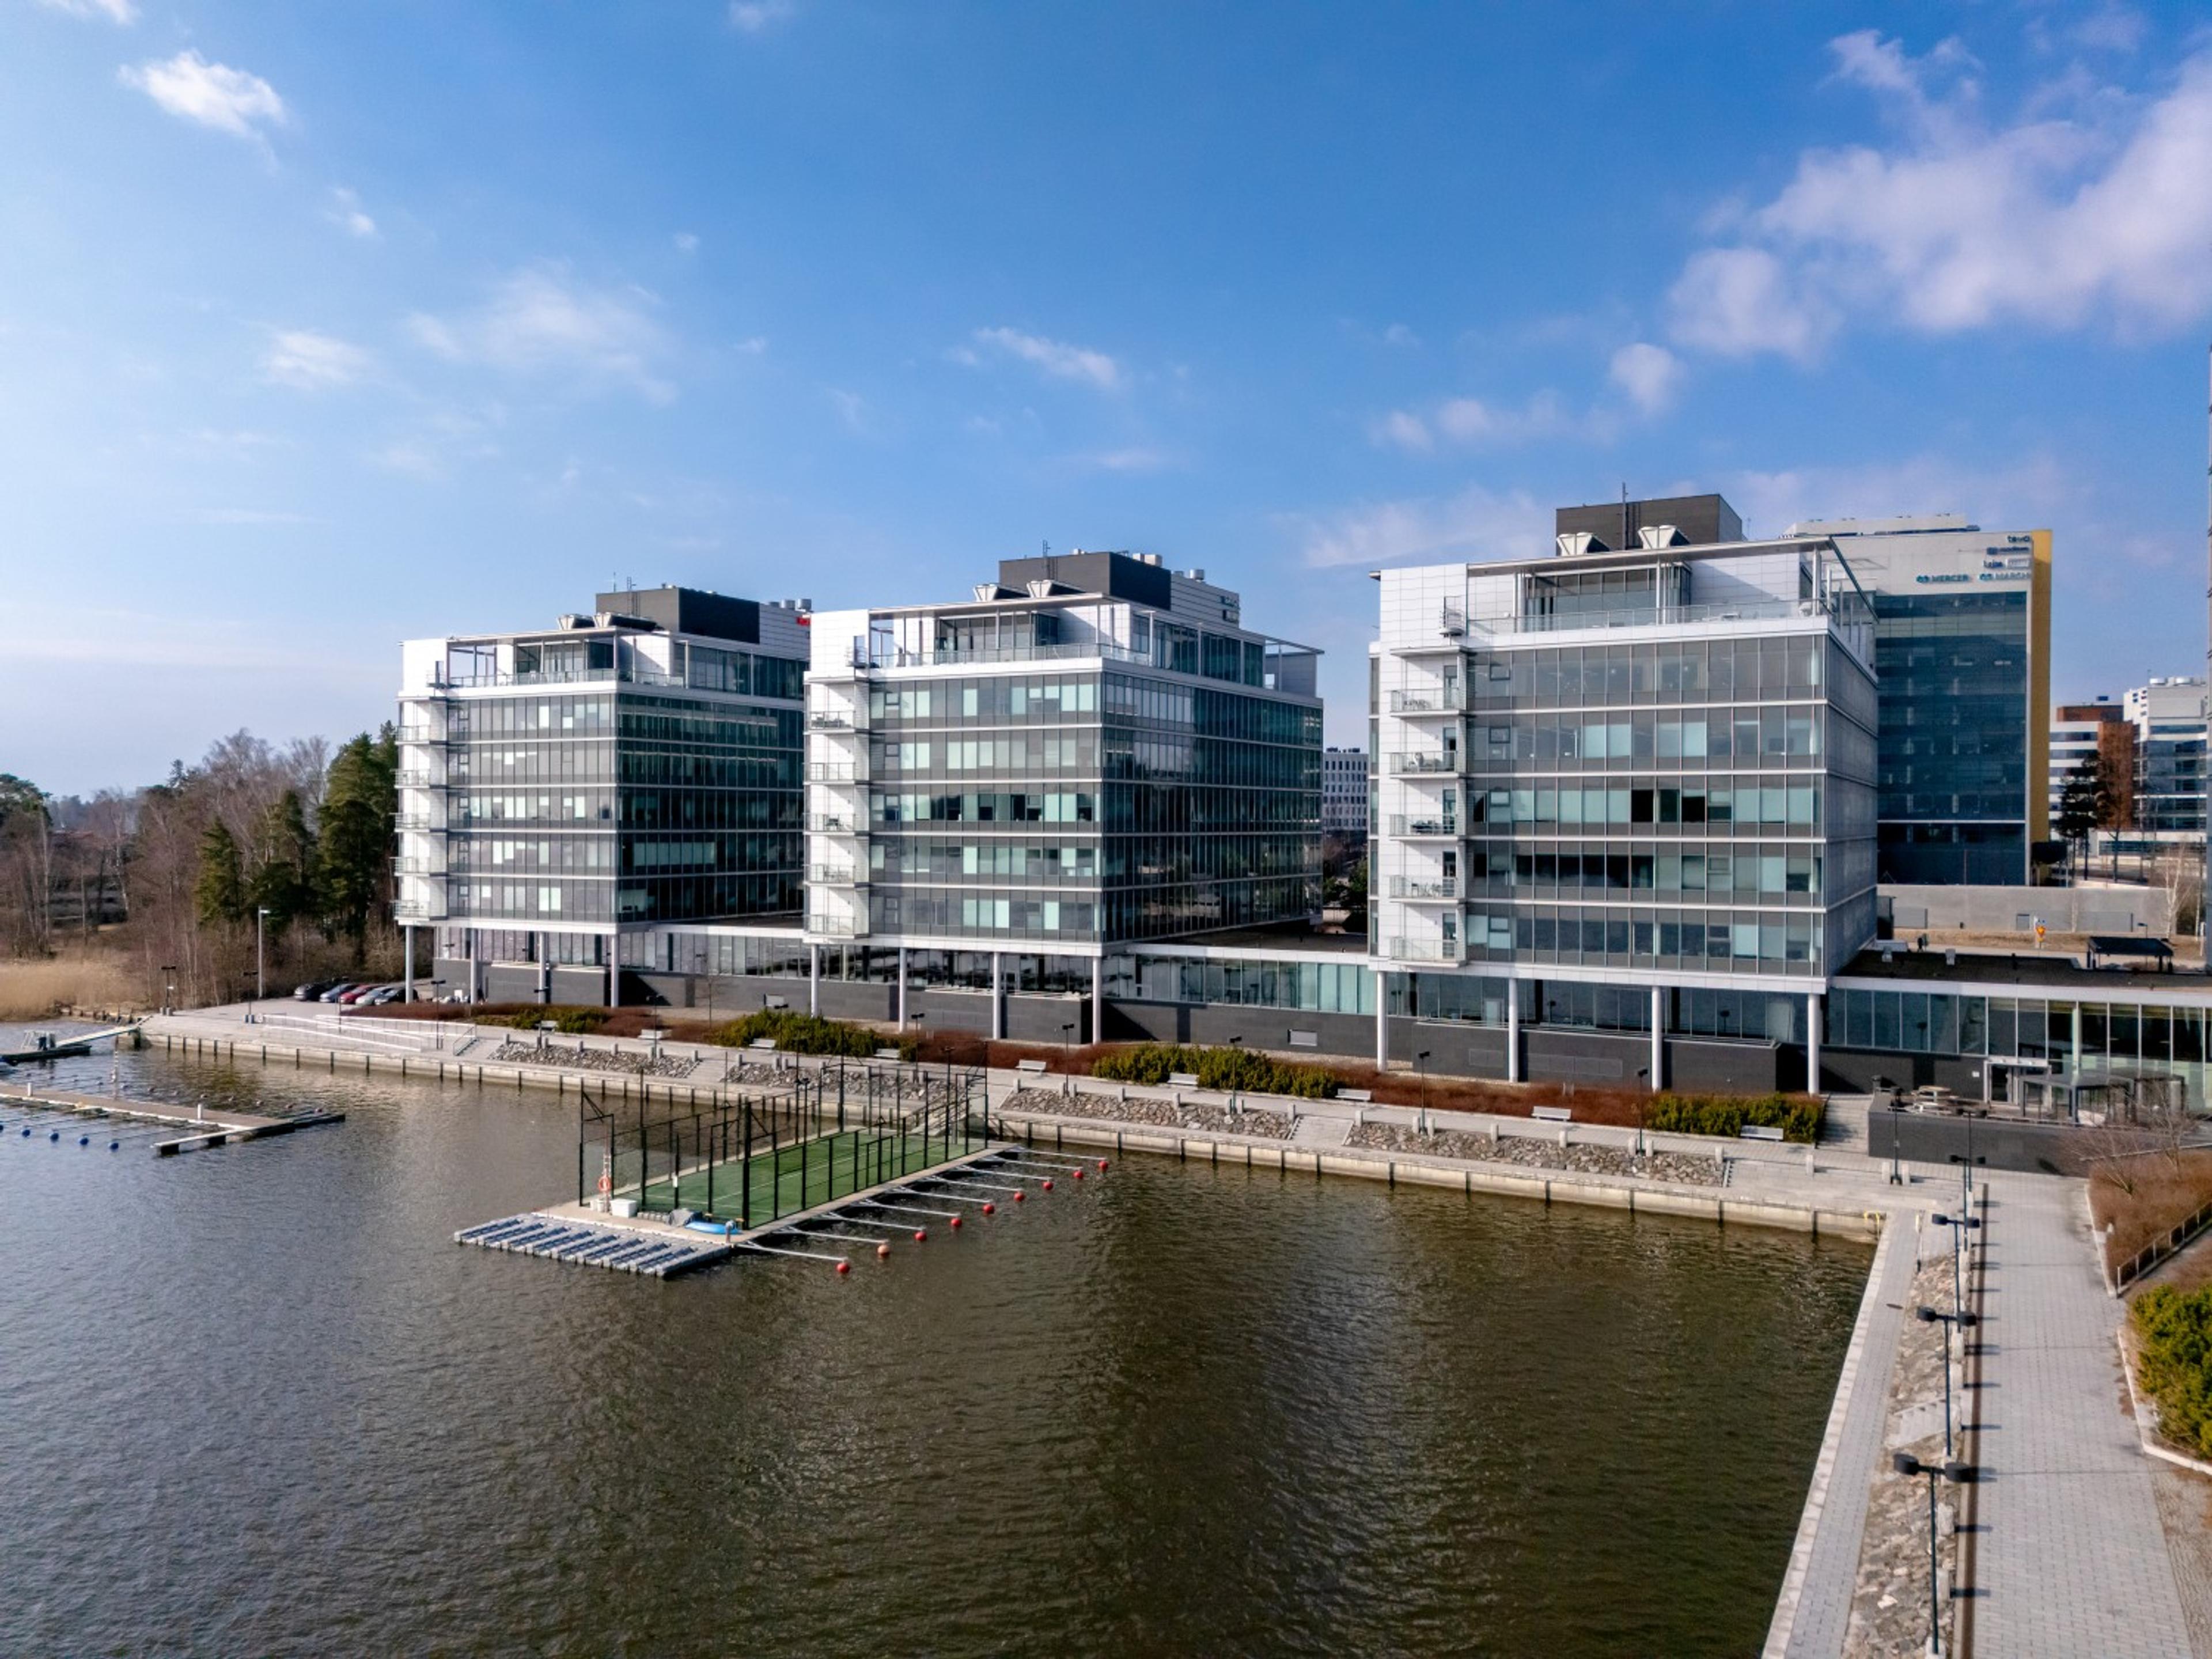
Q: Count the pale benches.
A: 9